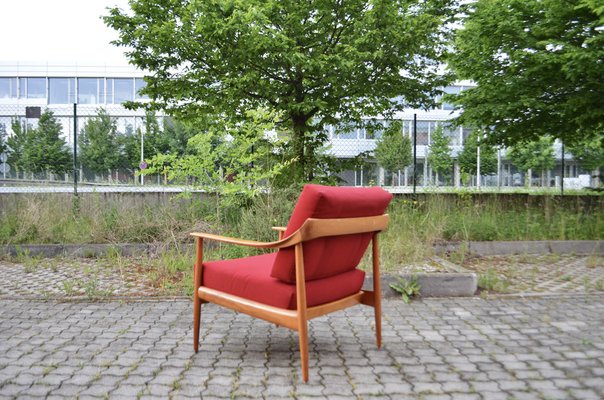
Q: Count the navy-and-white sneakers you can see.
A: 0